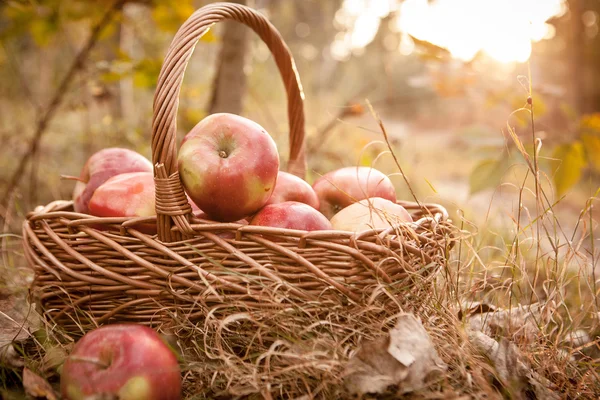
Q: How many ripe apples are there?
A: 8